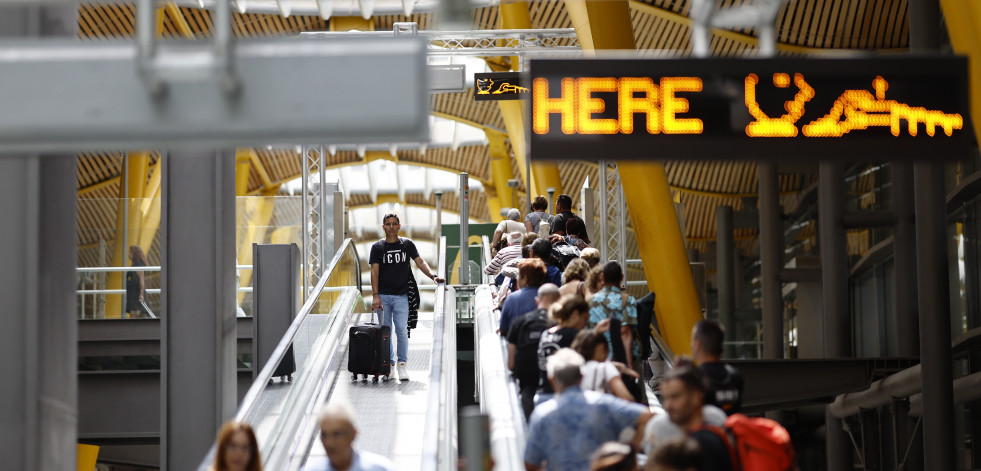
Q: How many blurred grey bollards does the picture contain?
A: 1